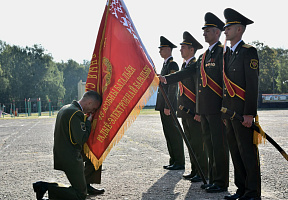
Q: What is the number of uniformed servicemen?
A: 5